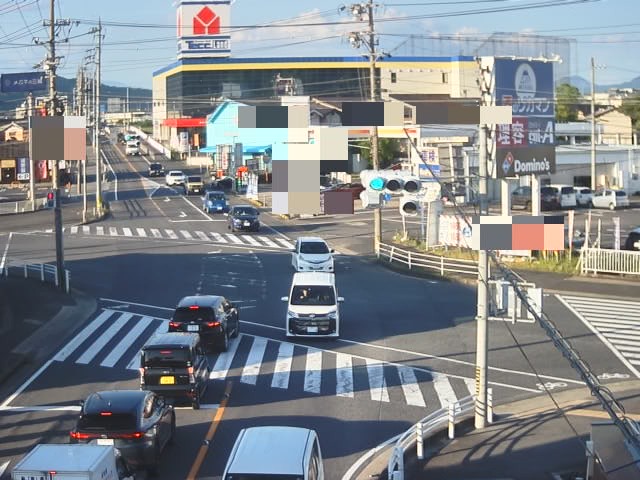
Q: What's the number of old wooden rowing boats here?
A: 0